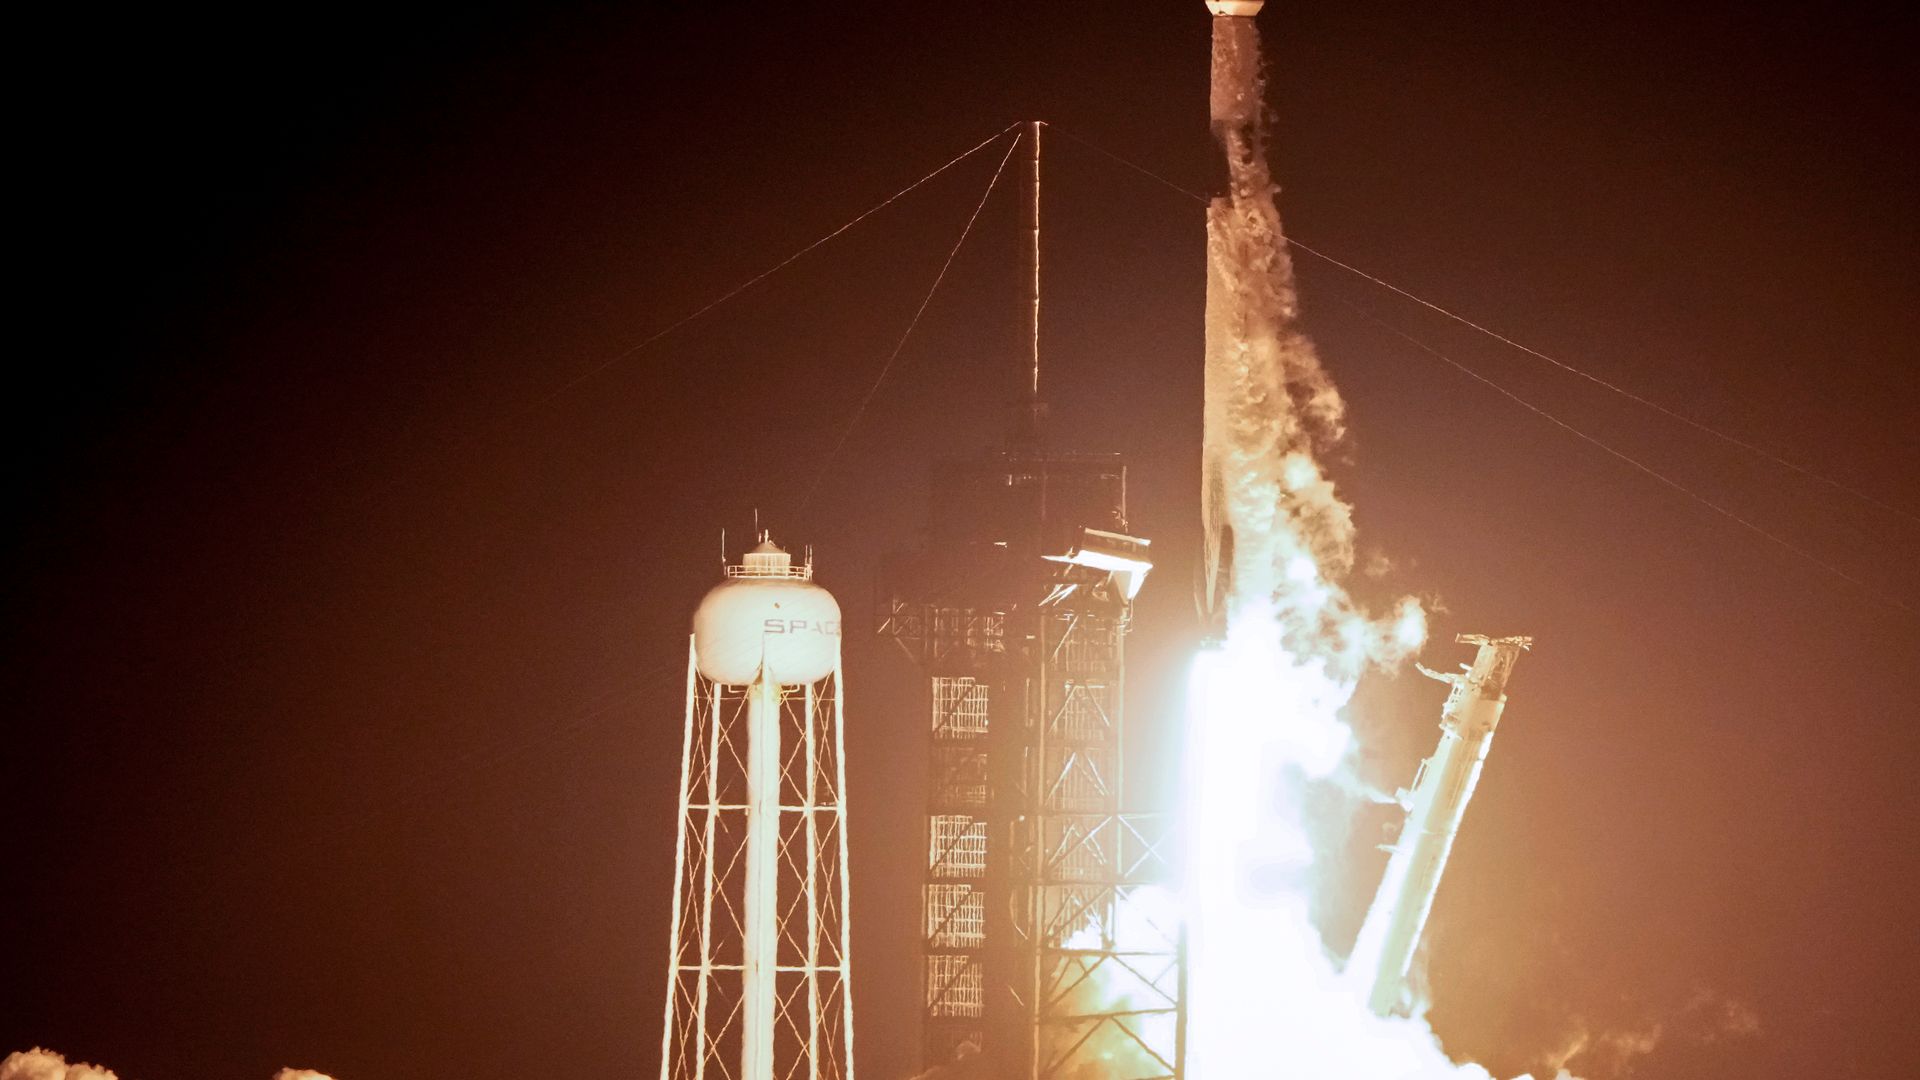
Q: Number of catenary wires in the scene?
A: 4